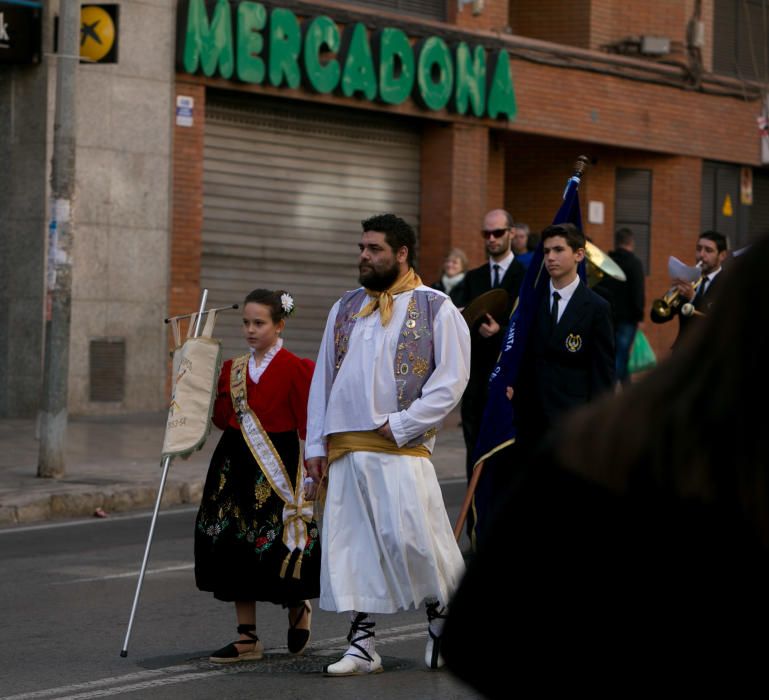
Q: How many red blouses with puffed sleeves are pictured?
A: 1